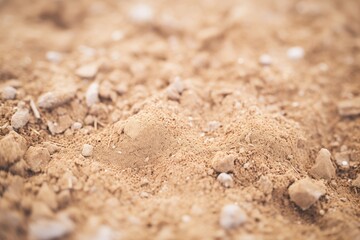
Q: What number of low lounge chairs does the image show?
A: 0